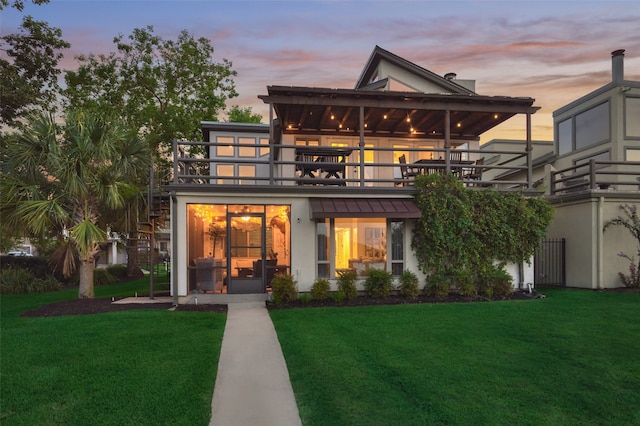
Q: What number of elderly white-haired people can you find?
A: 0